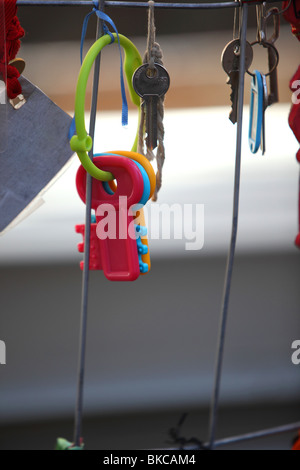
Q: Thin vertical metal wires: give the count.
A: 2